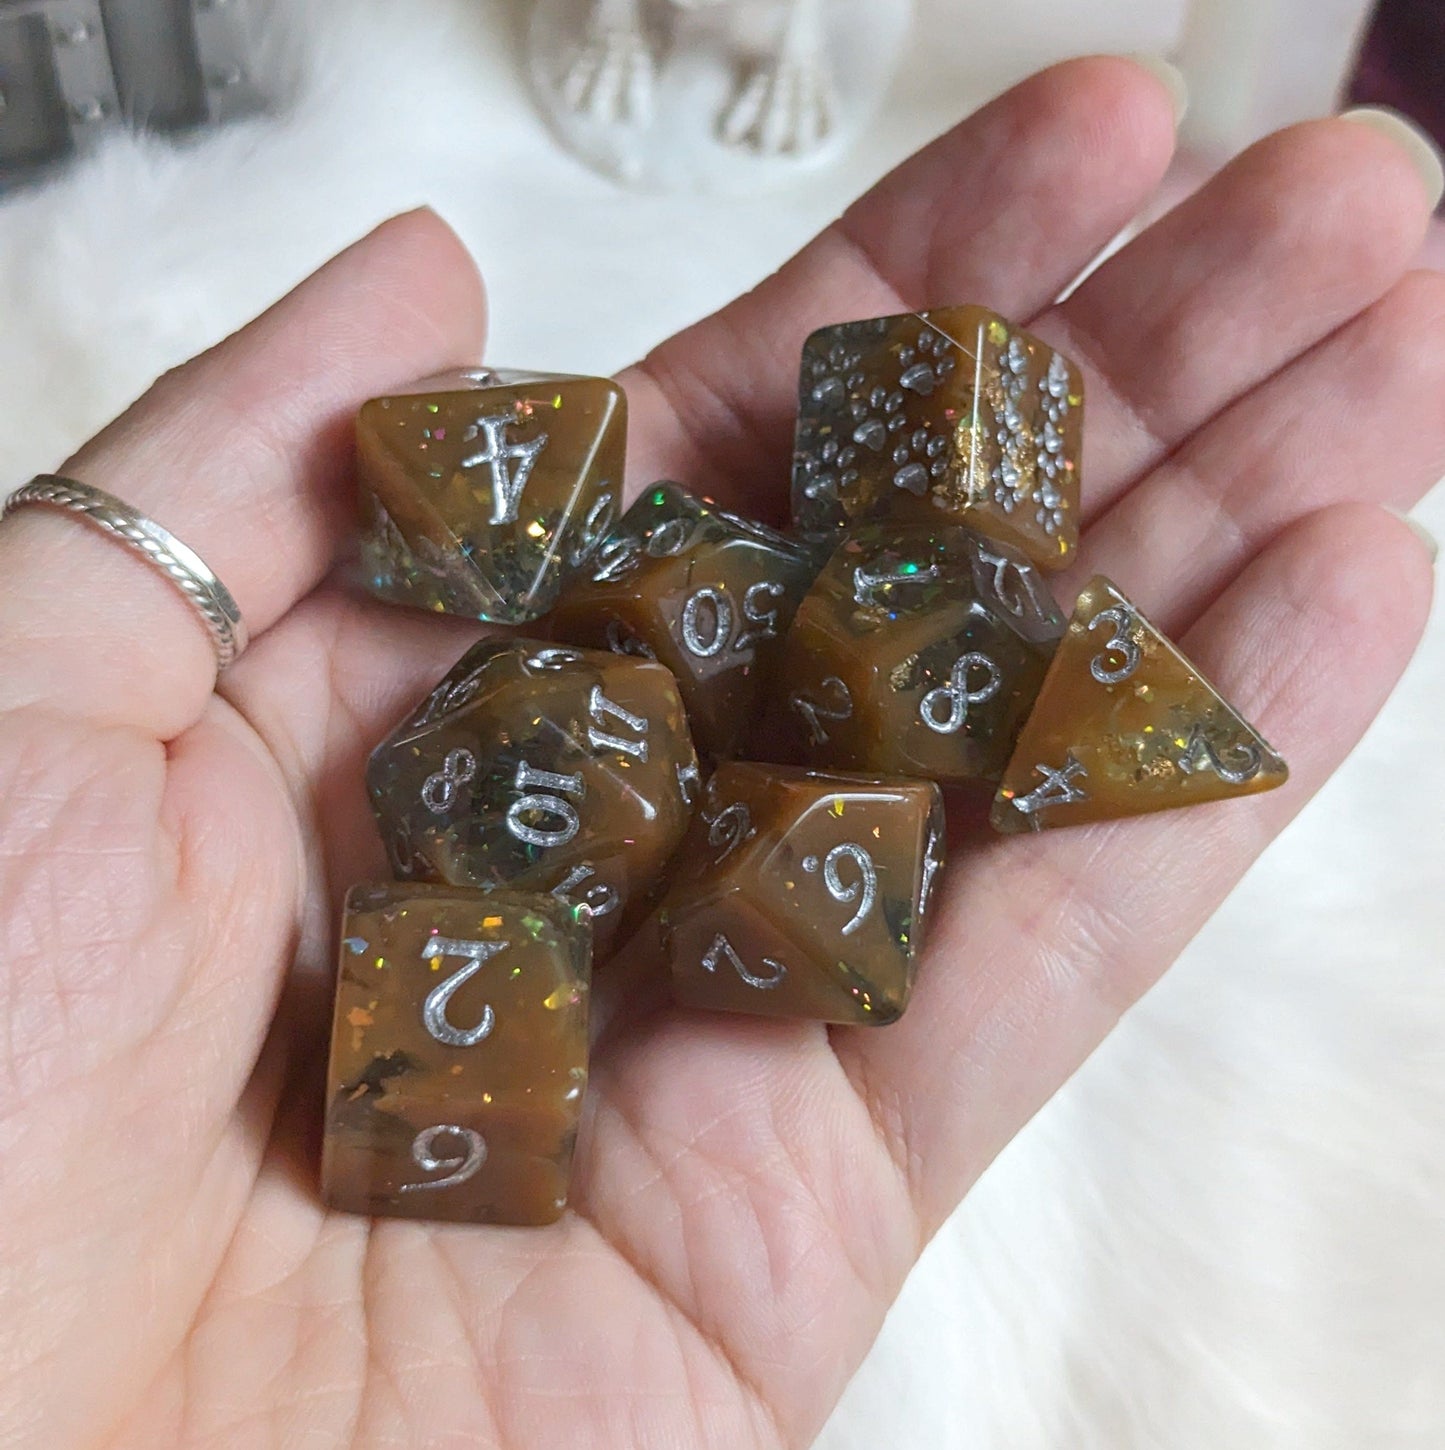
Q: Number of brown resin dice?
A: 8